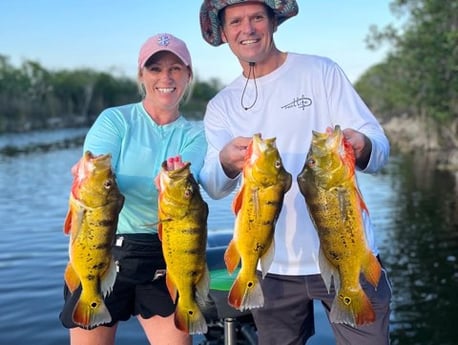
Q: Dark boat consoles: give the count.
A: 1